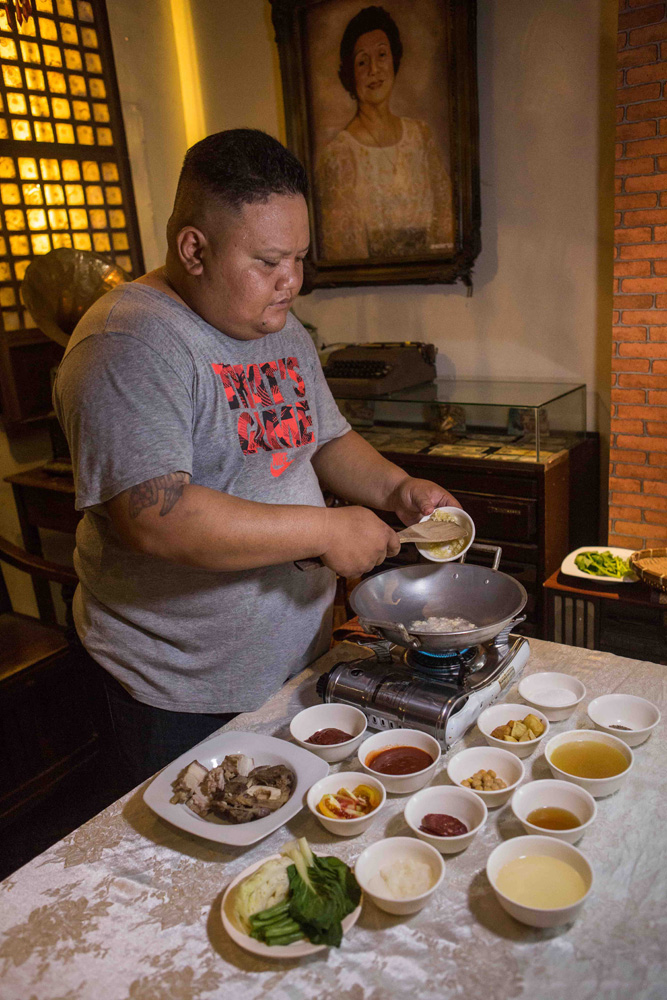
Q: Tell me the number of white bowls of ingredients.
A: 13